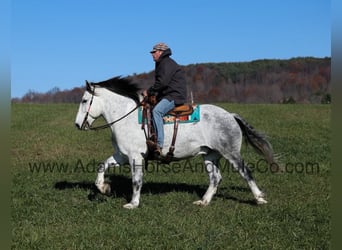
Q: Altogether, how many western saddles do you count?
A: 1